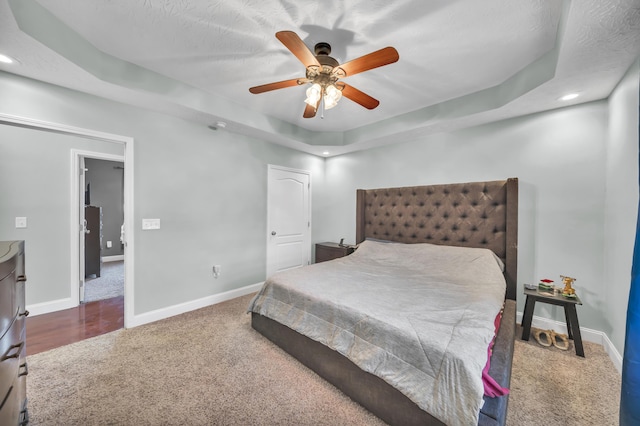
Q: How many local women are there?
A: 0